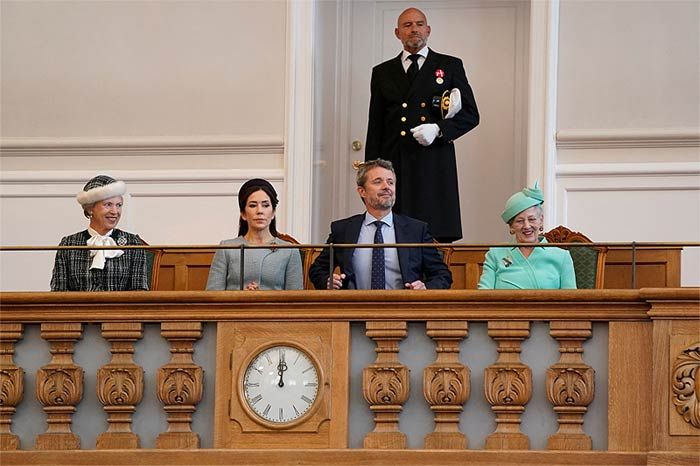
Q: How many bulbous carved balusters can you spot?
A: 8